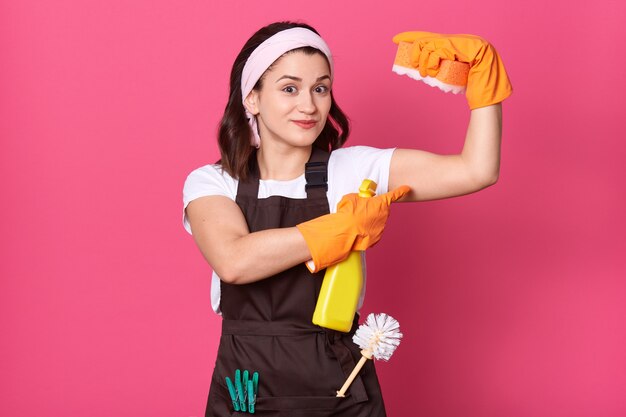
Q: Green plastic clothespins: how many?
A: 3